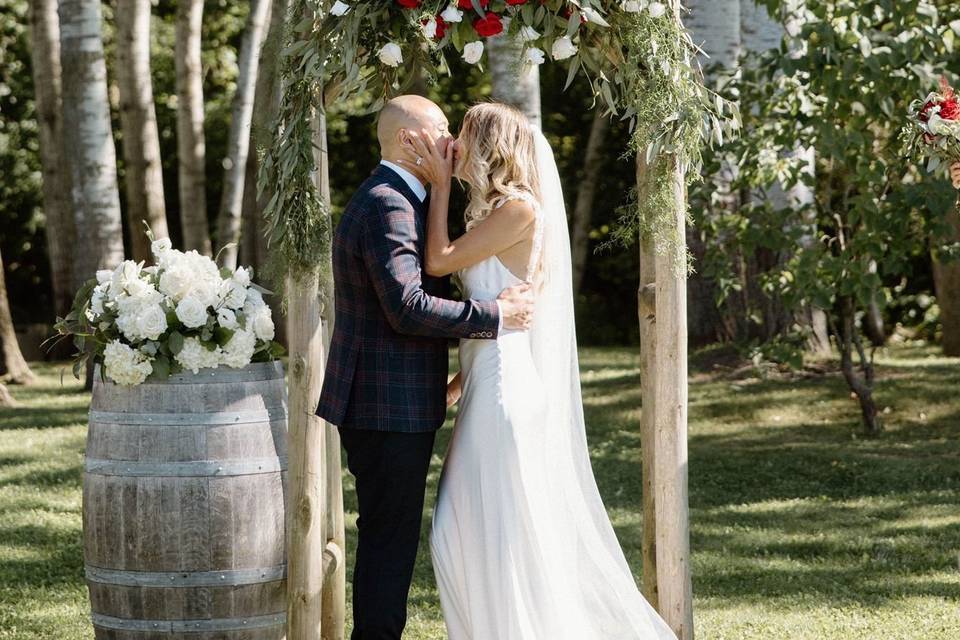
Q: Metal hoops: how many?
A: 5